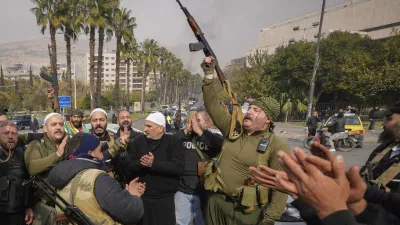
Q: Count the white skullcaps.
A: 3